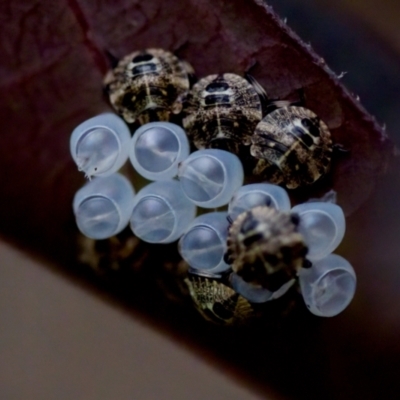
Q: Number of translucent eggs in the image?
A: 10